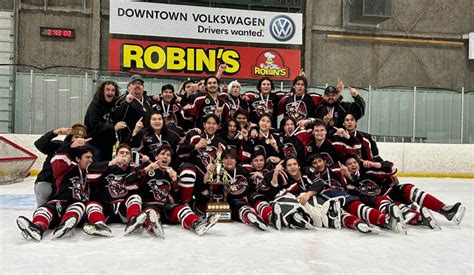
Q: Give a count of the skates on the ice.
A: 14